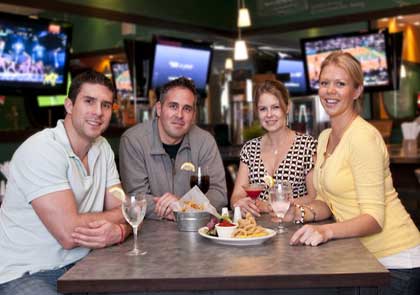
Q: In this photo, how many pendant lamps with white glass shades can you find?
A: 3